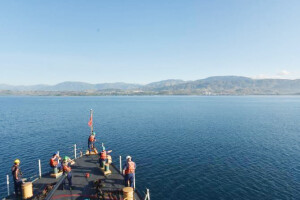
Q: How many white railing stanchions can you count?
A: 8